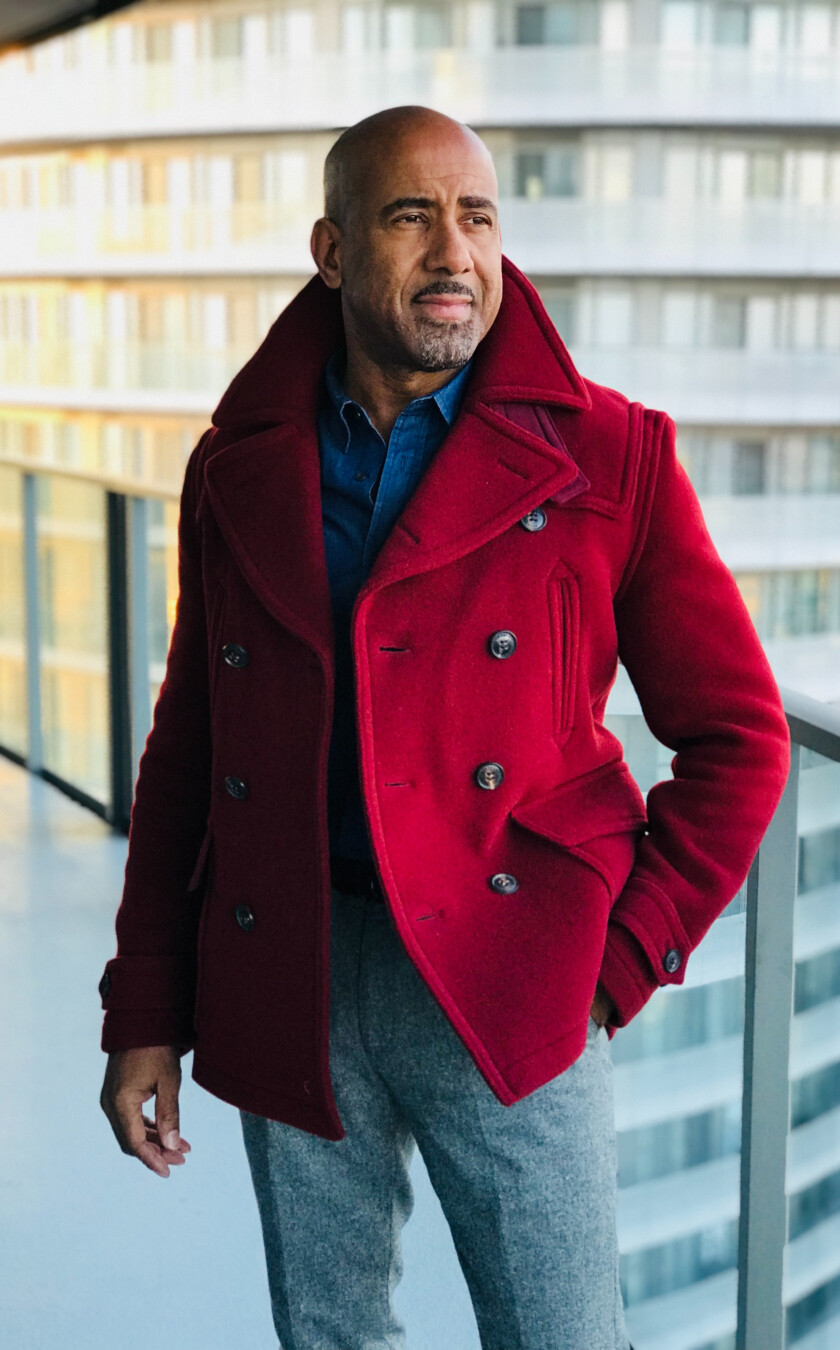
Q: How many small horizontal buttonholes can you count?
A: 3